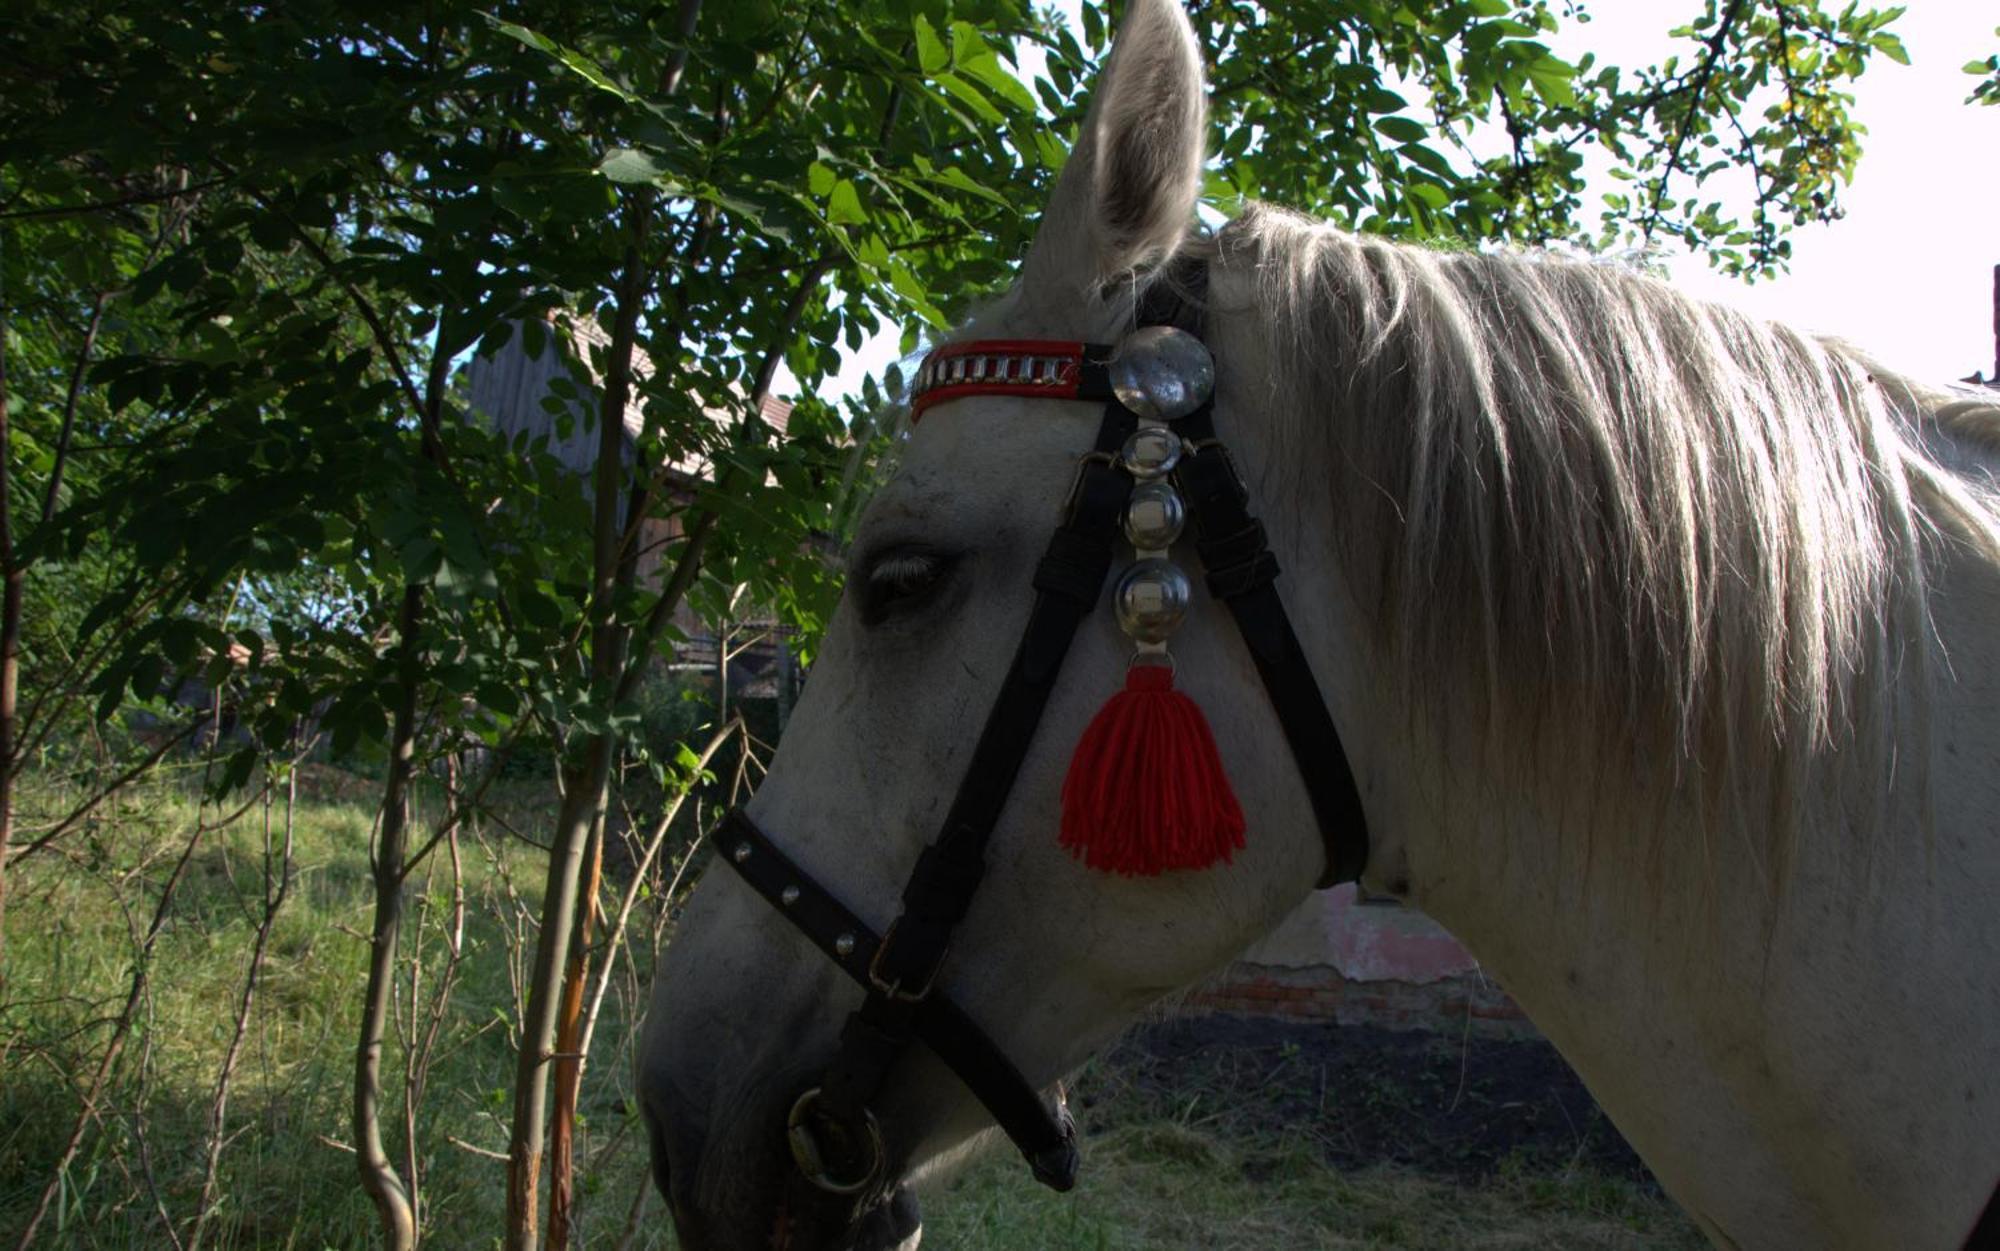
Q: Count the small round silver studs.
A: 3